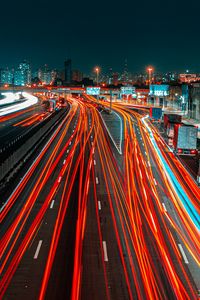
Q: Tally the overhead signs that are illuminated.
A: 3